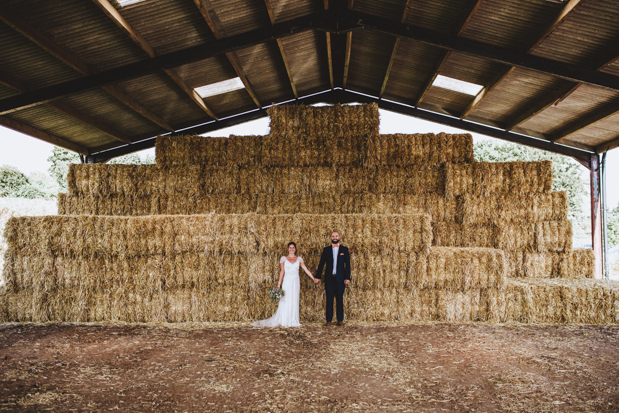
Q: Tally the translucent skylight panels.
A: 3